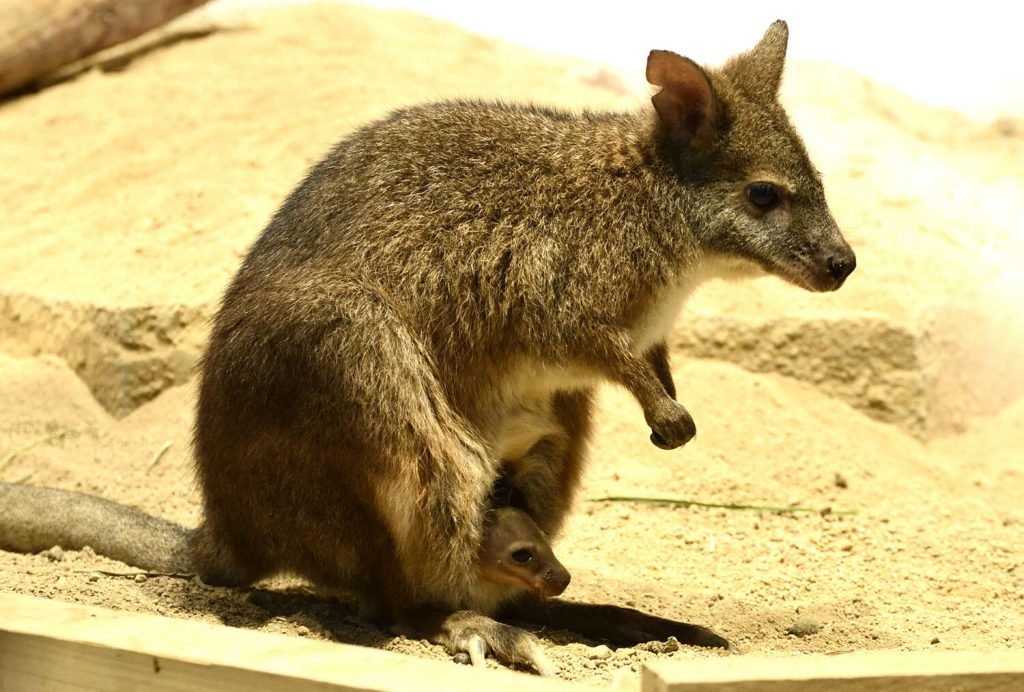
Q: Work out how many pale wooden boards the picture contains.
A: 2